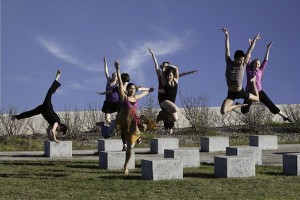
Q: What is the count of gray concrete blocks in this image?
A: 11